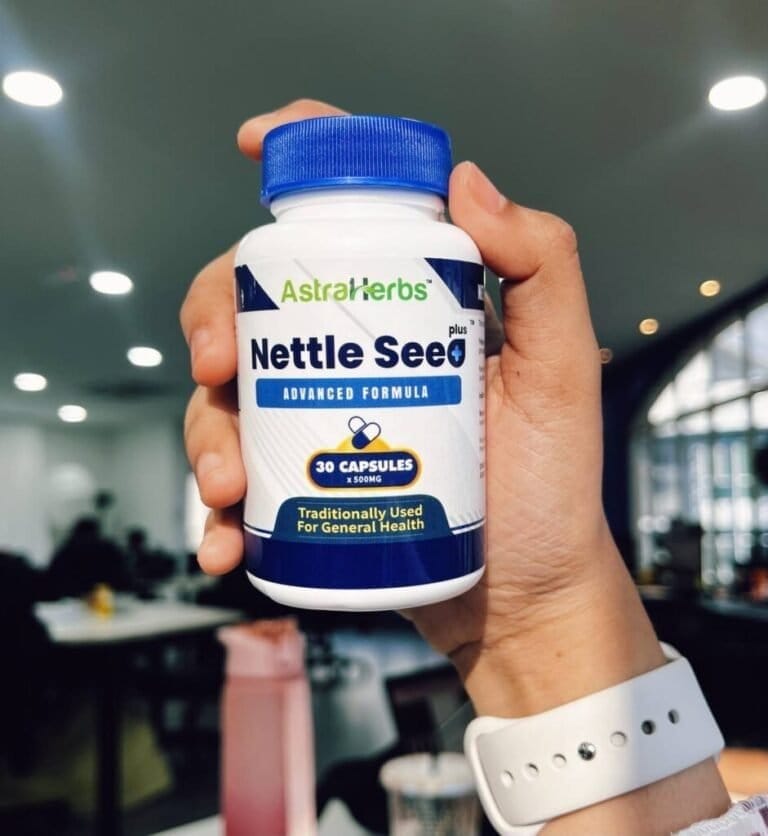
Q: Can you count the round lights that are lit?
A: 8